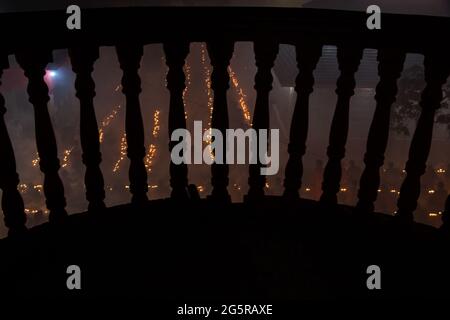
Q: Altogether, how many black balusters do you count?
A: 12